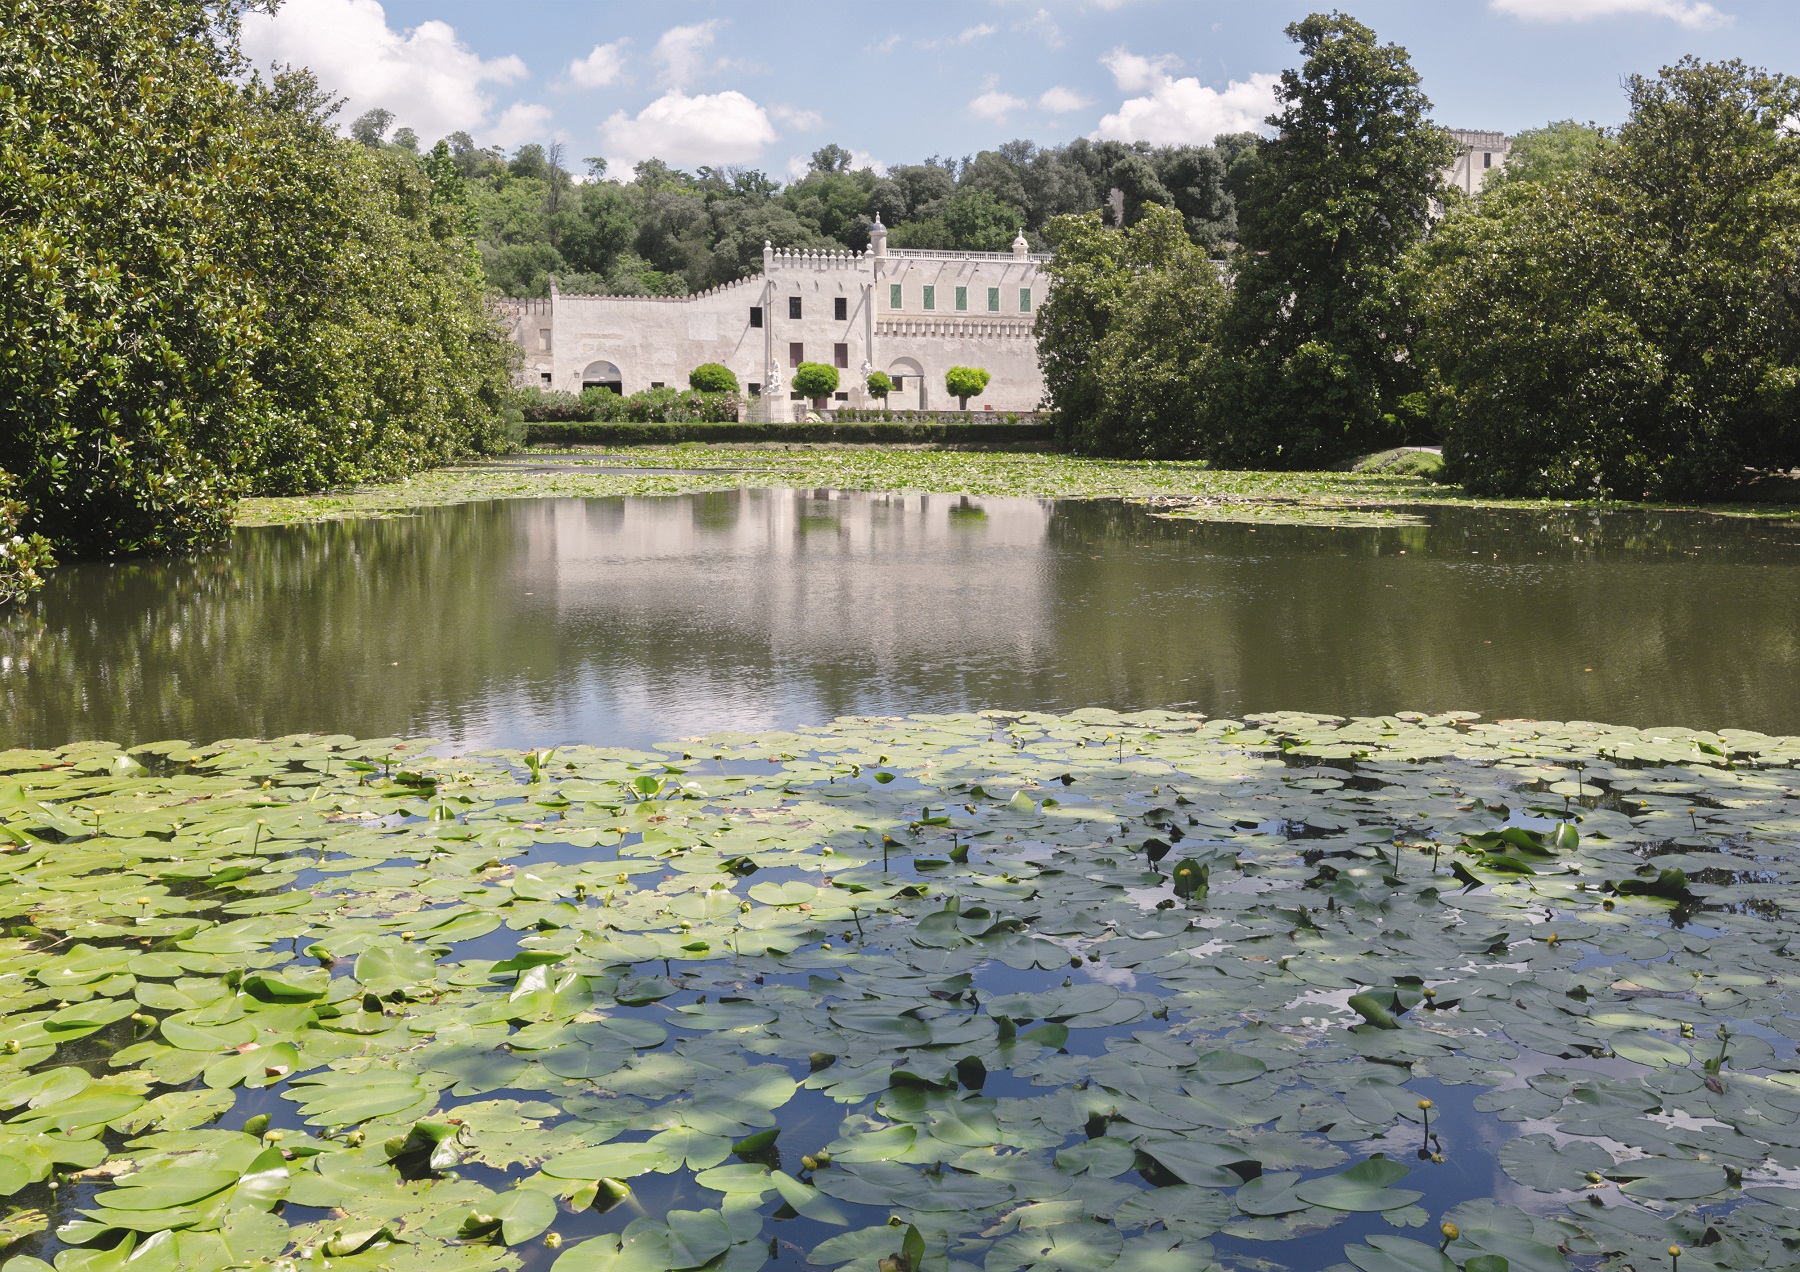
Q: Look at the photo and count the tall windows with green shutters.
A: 5